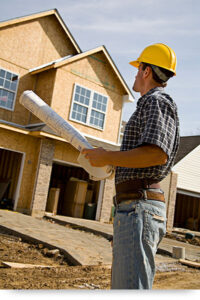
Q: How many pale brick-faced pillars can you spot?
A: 3